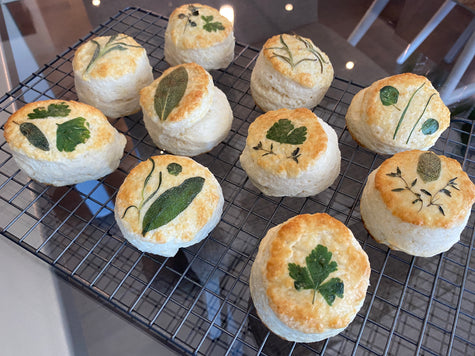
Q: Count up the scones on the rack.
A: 10